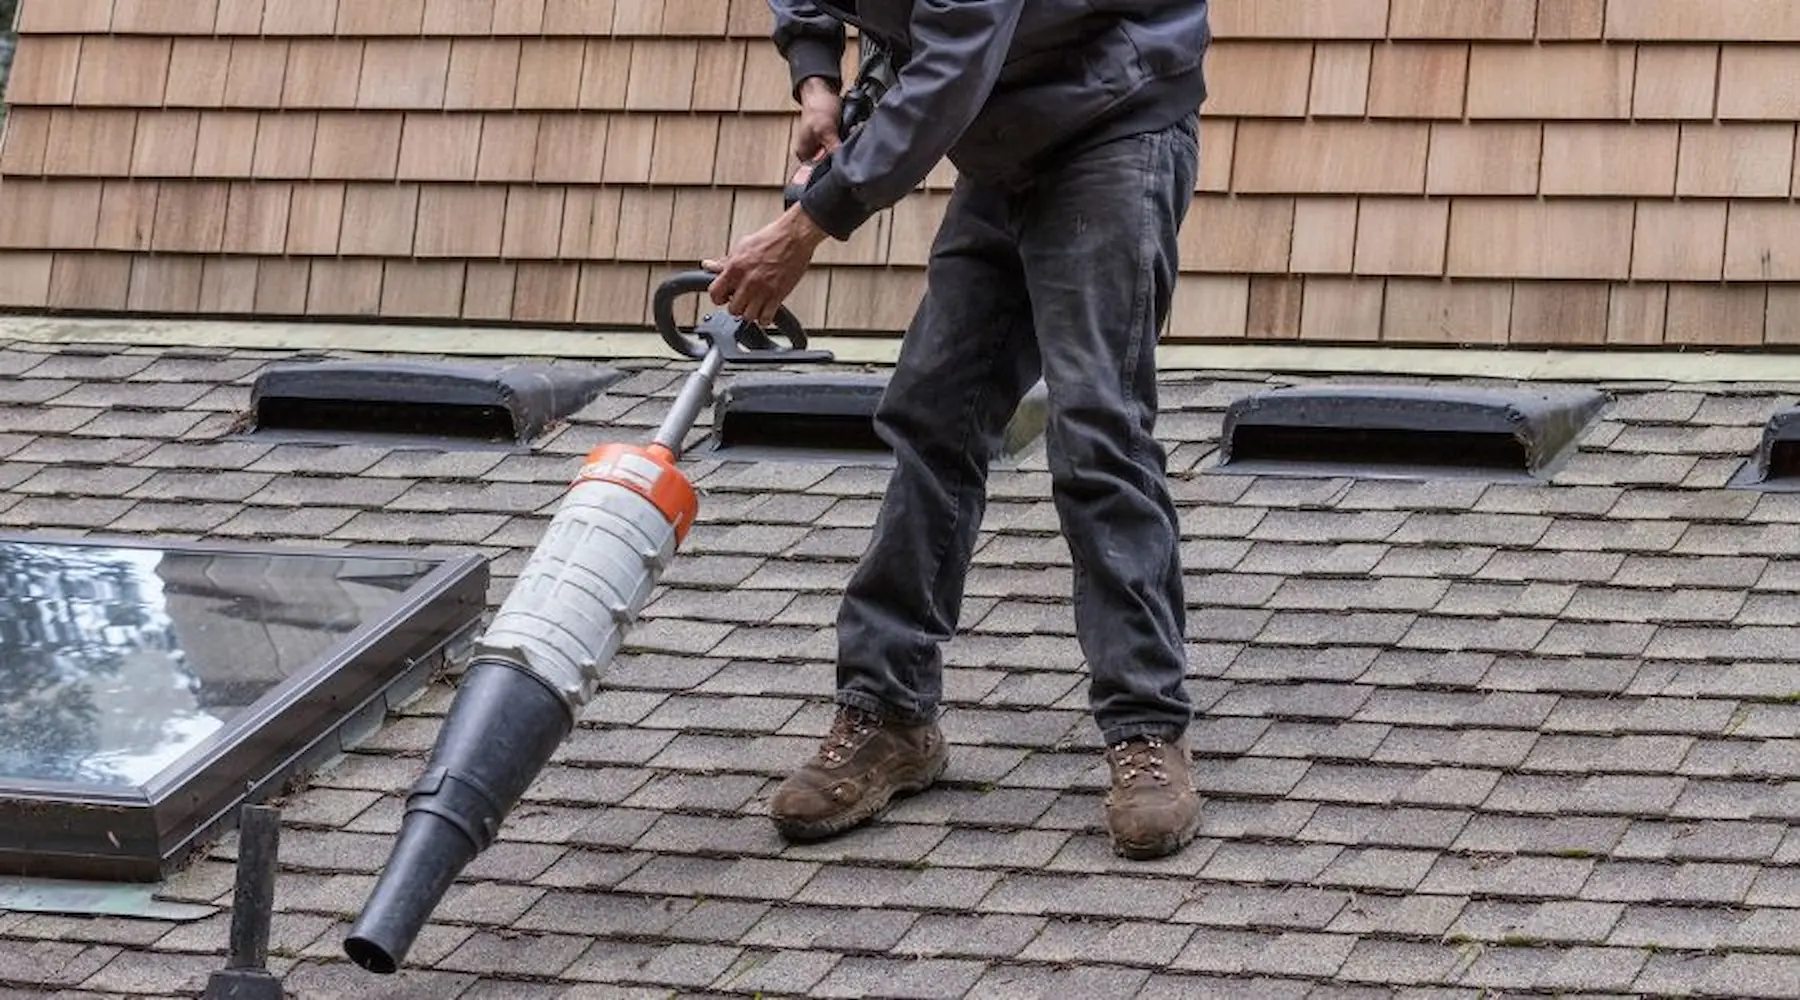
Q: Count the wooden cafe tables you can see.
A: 0